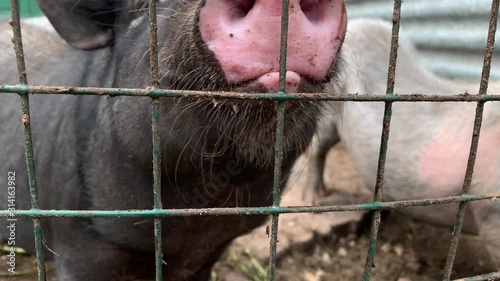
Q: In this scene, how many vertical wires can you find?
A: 5